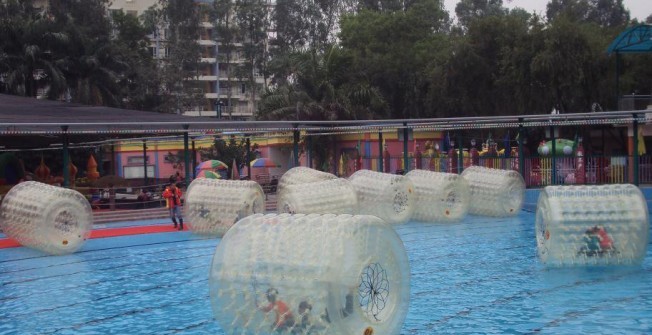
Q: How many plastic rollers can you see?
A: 9